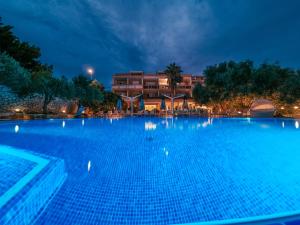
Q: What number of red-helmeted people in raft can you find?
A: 0